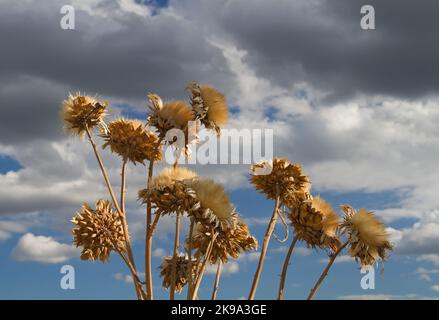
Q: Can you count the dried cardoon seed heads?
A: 12